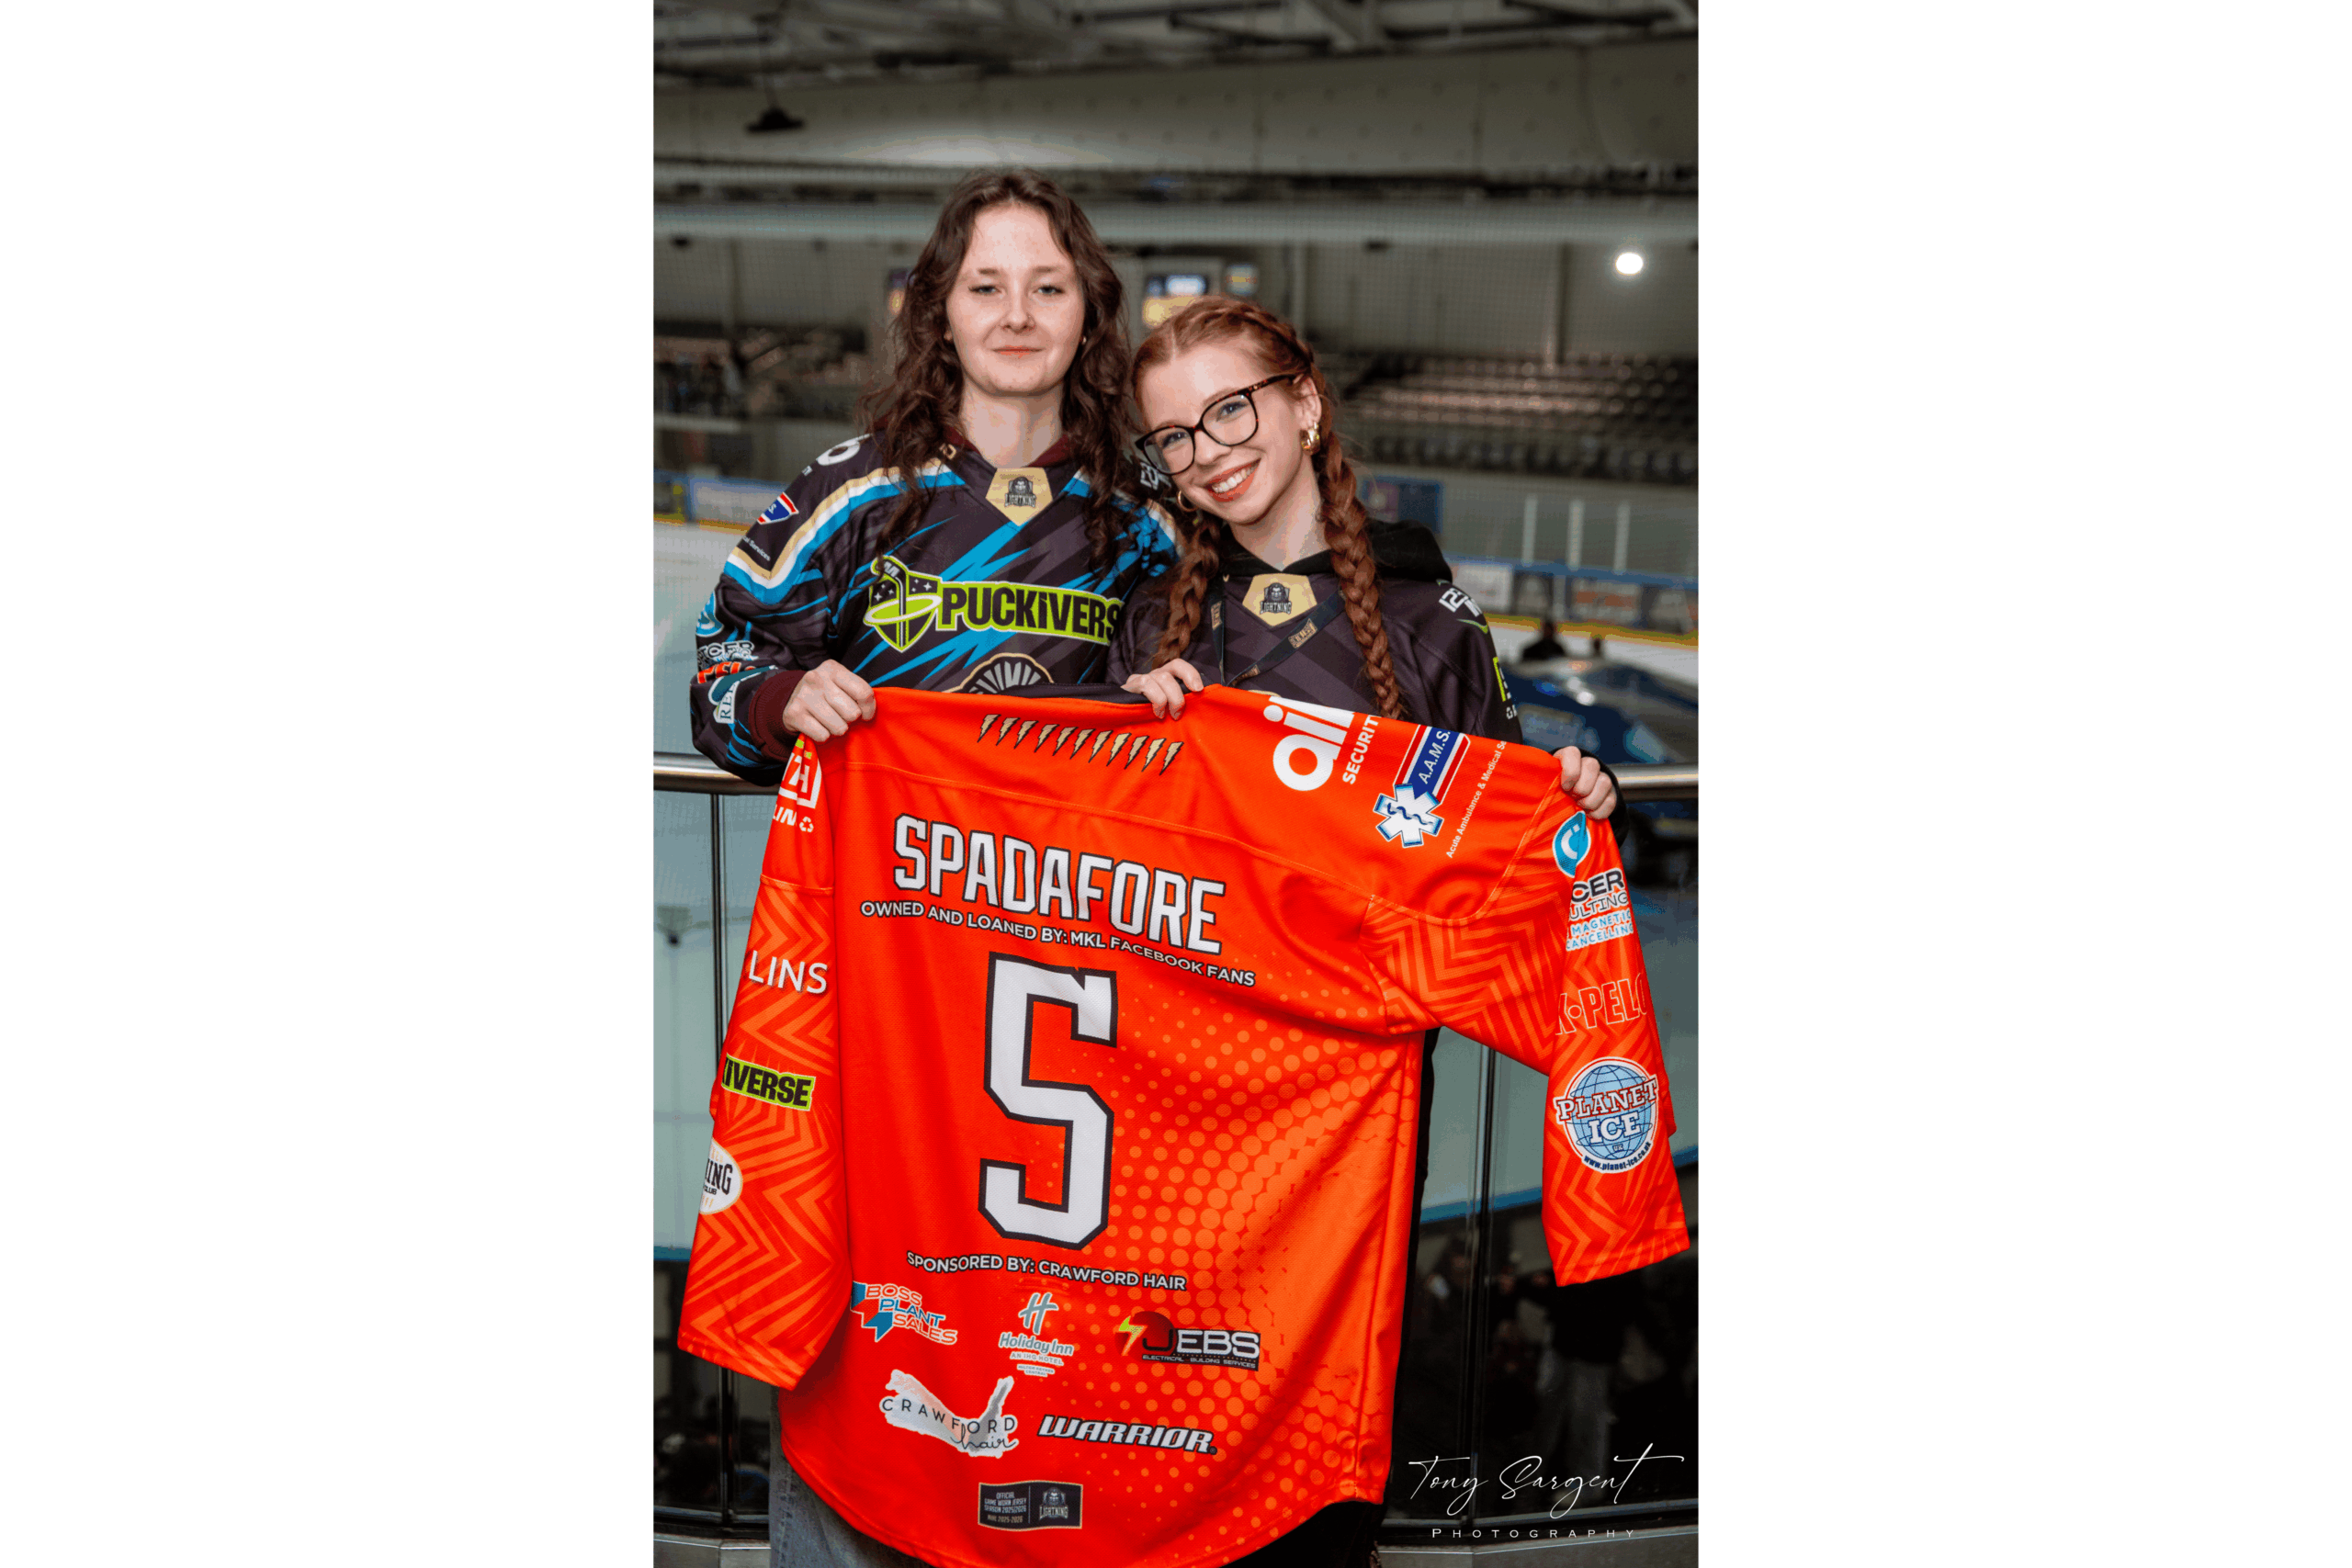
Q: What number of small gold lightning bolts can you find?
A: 11